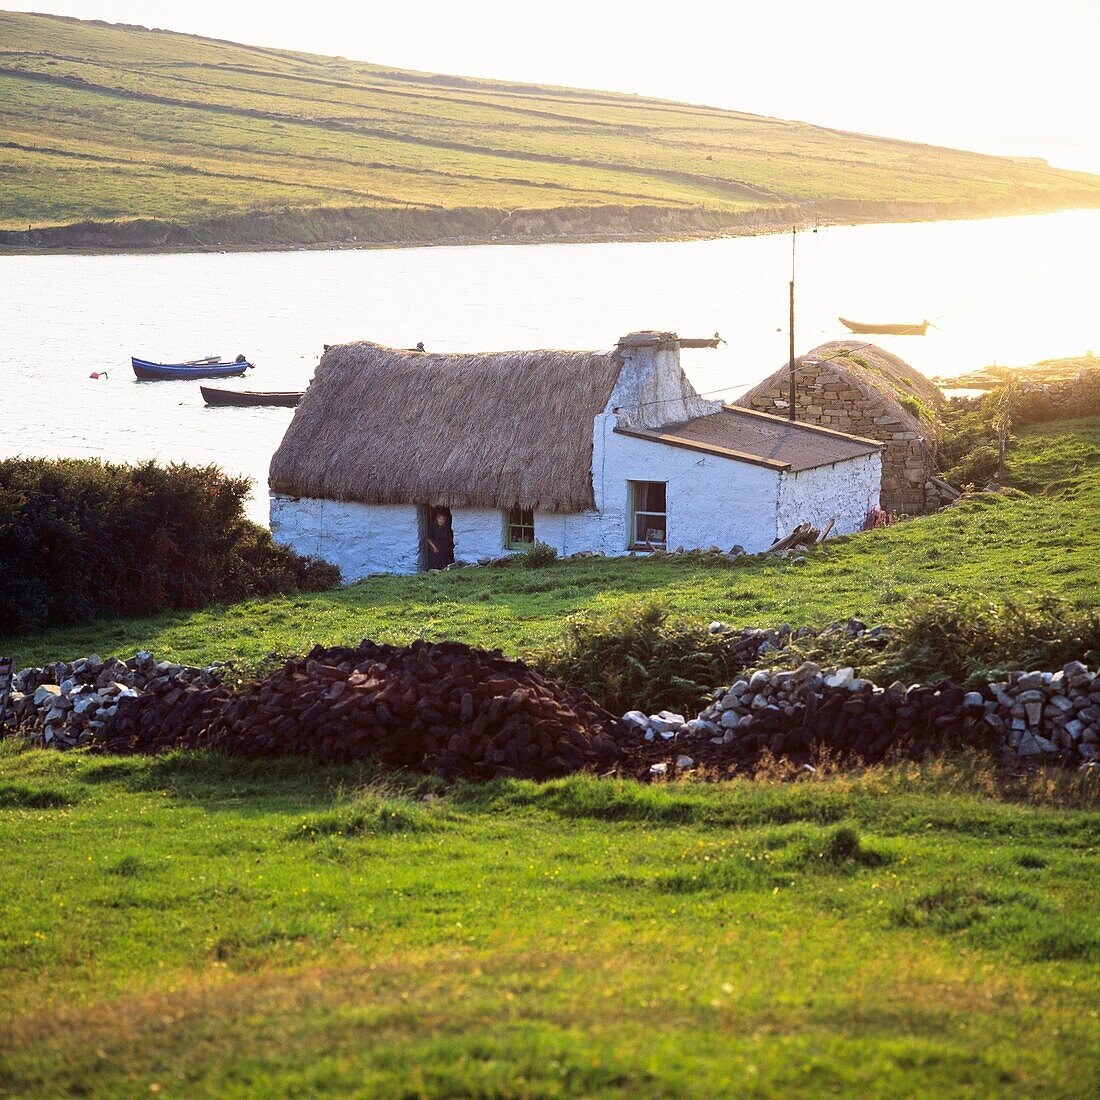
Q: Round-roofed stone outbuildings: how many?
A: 1